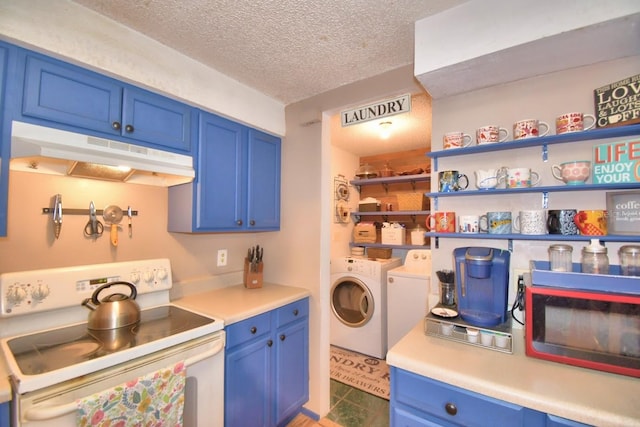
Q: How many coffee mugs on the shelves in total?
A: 14